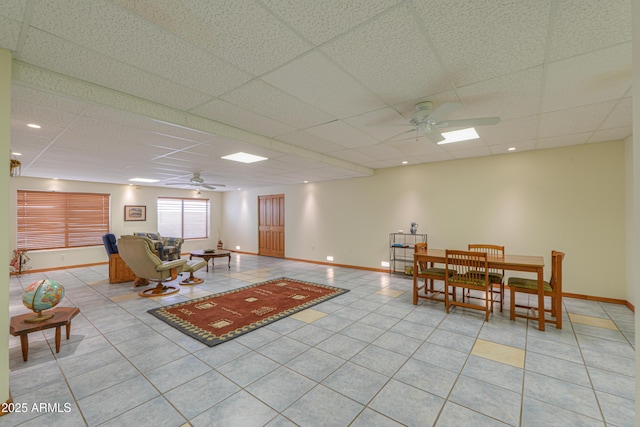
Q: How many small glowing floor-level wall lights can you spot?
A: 3